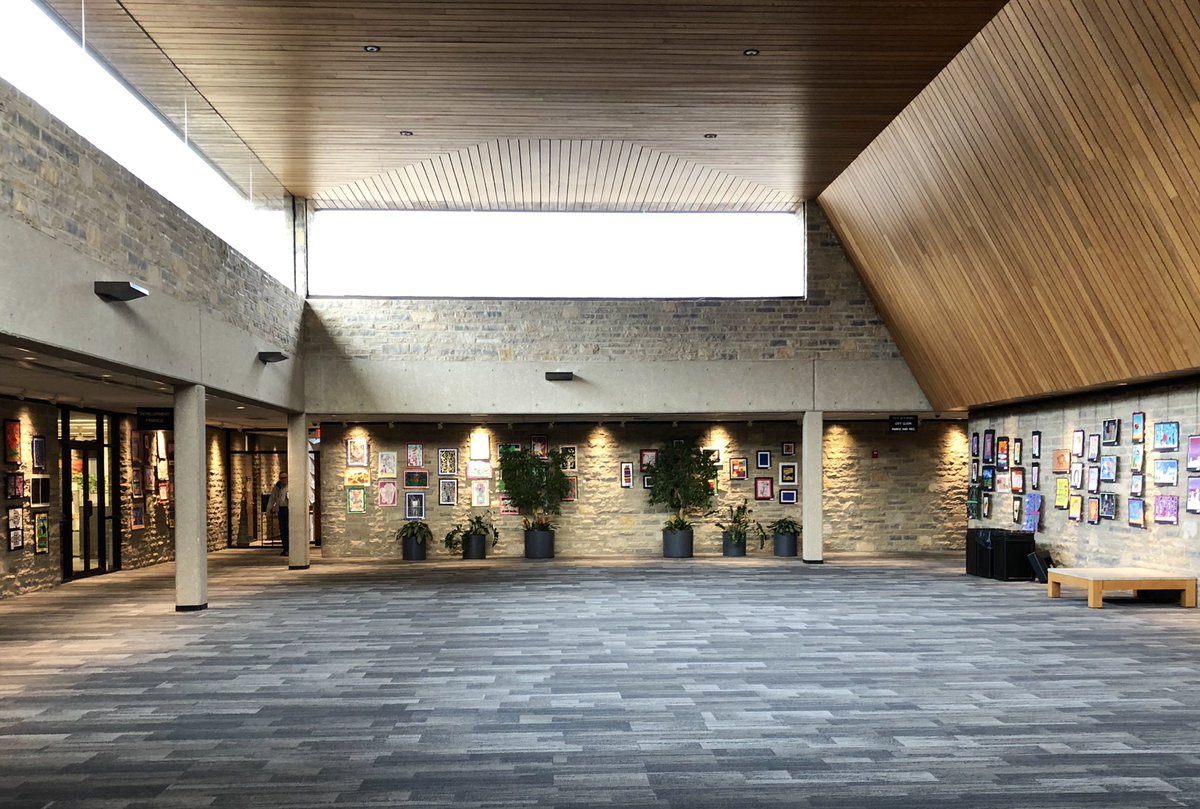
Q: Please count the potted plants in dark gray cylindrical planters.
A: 6